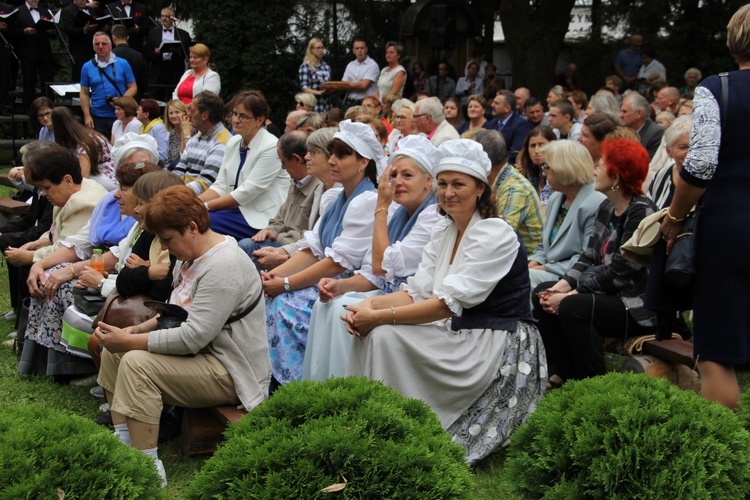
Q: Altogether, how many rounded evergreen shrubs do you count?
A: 3